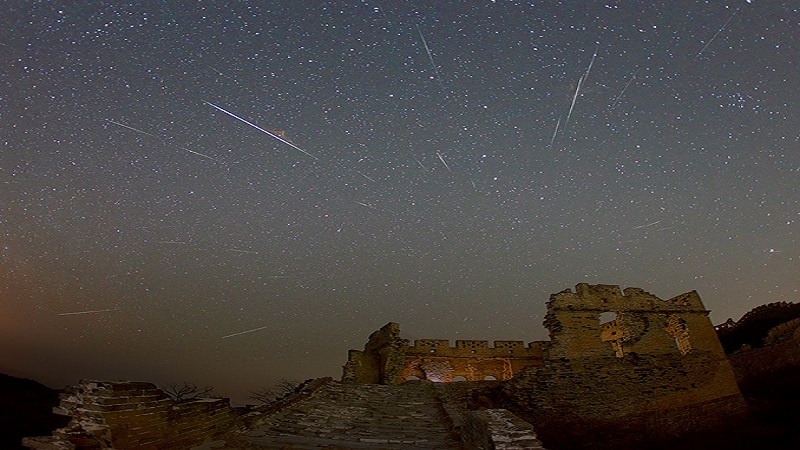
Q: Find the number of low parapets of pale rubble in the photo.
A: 2